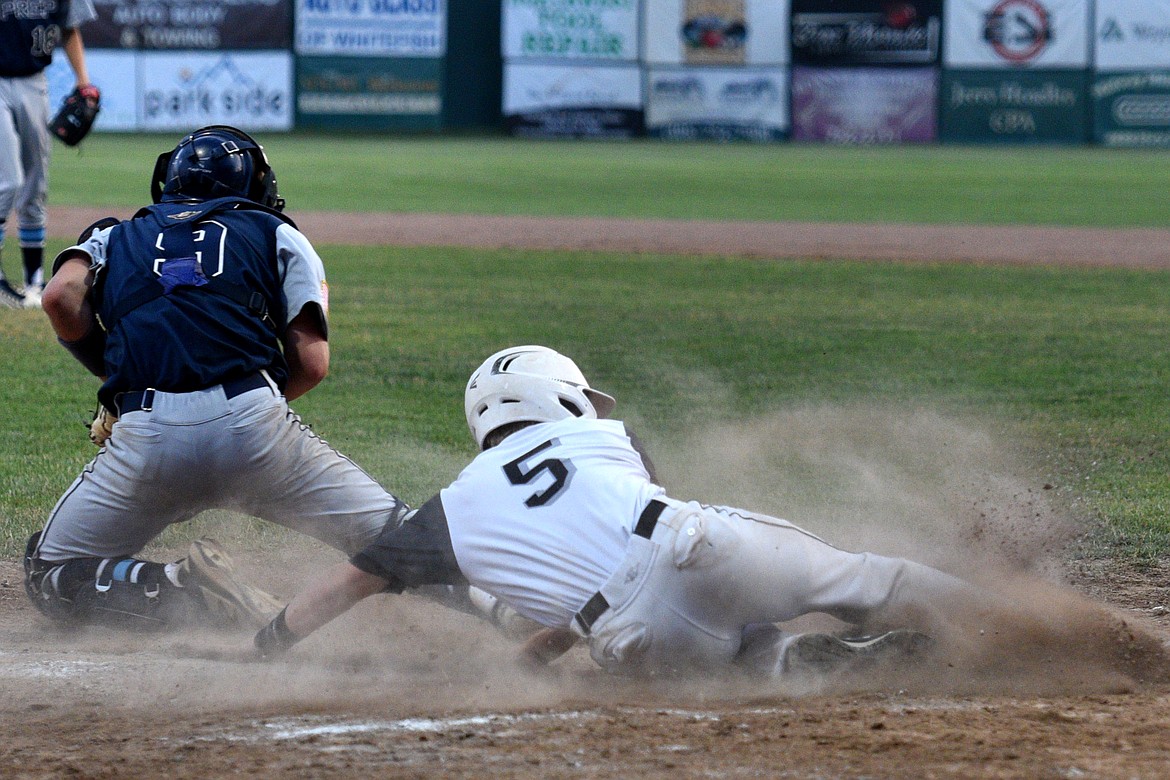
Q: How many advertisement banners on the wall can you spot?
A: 15